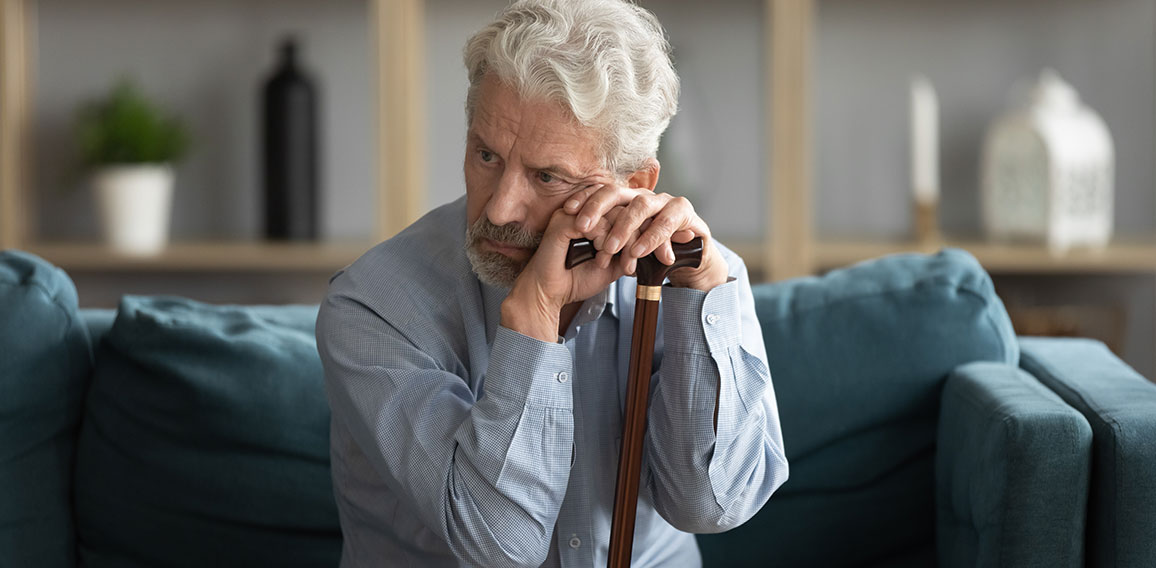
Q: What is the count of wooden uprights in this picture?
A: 3